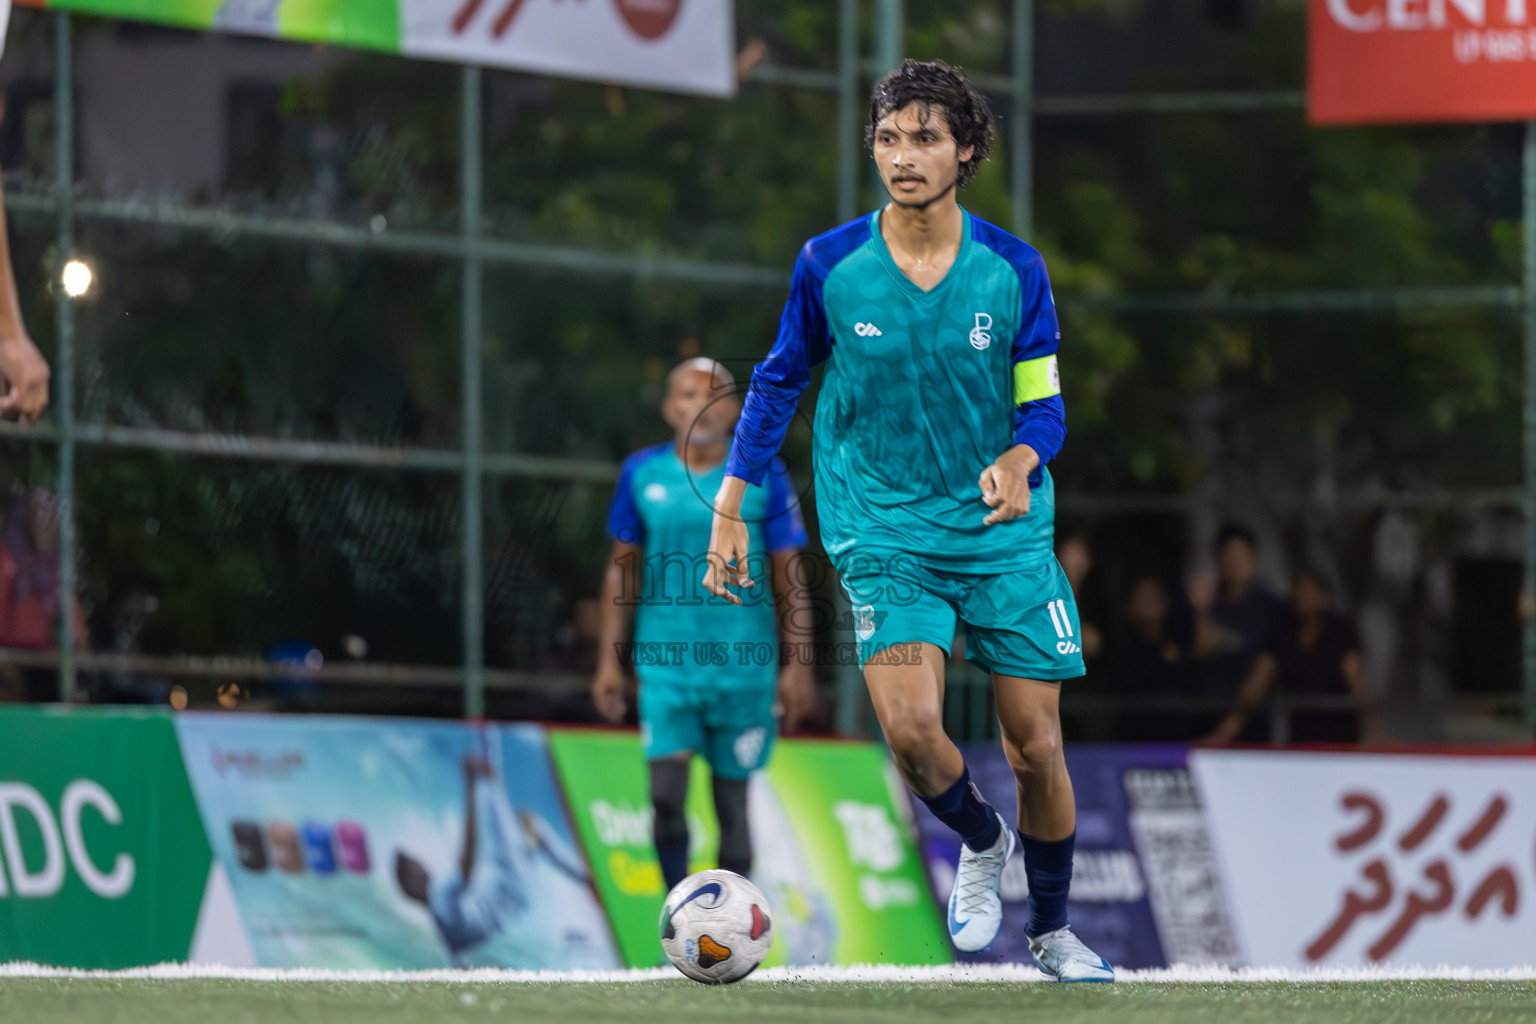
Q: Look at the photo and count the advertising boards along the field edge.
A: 5